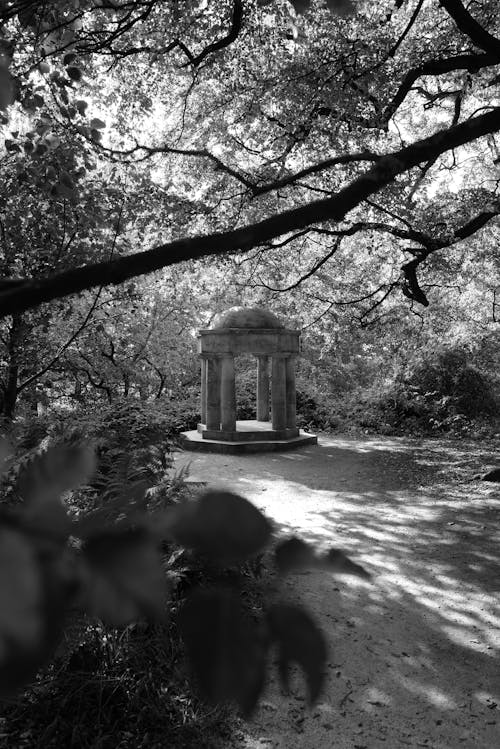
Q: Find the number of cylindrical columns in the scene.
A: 6